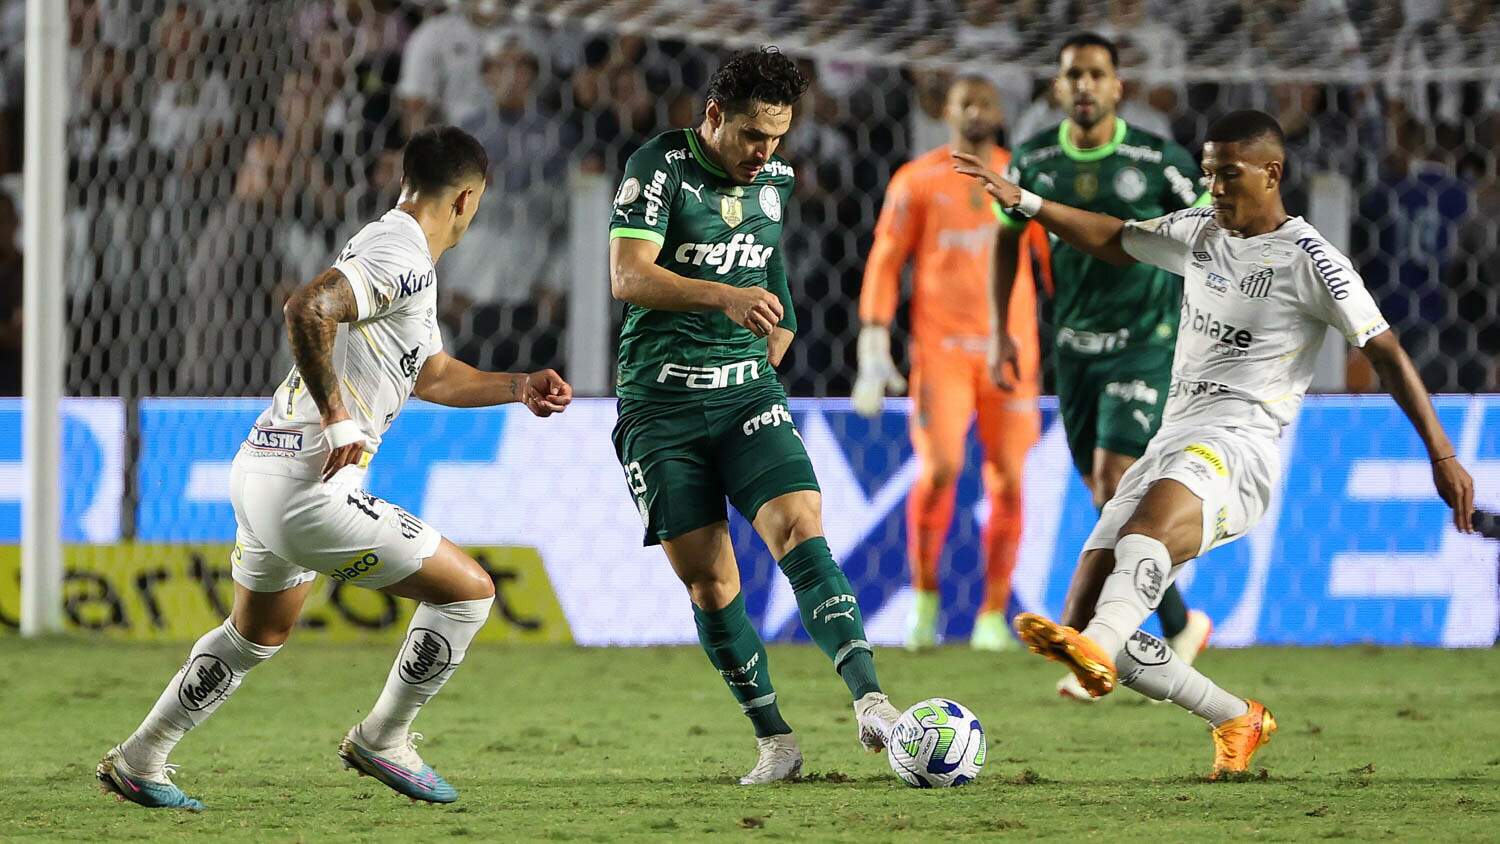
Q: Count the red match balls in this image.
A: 0